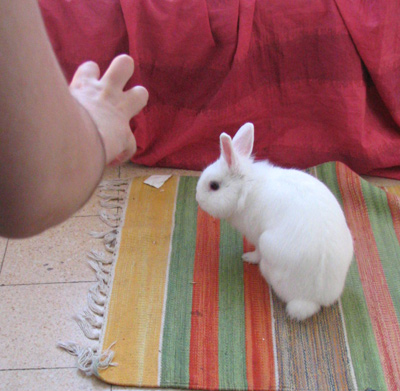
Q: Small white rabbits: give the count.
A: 1